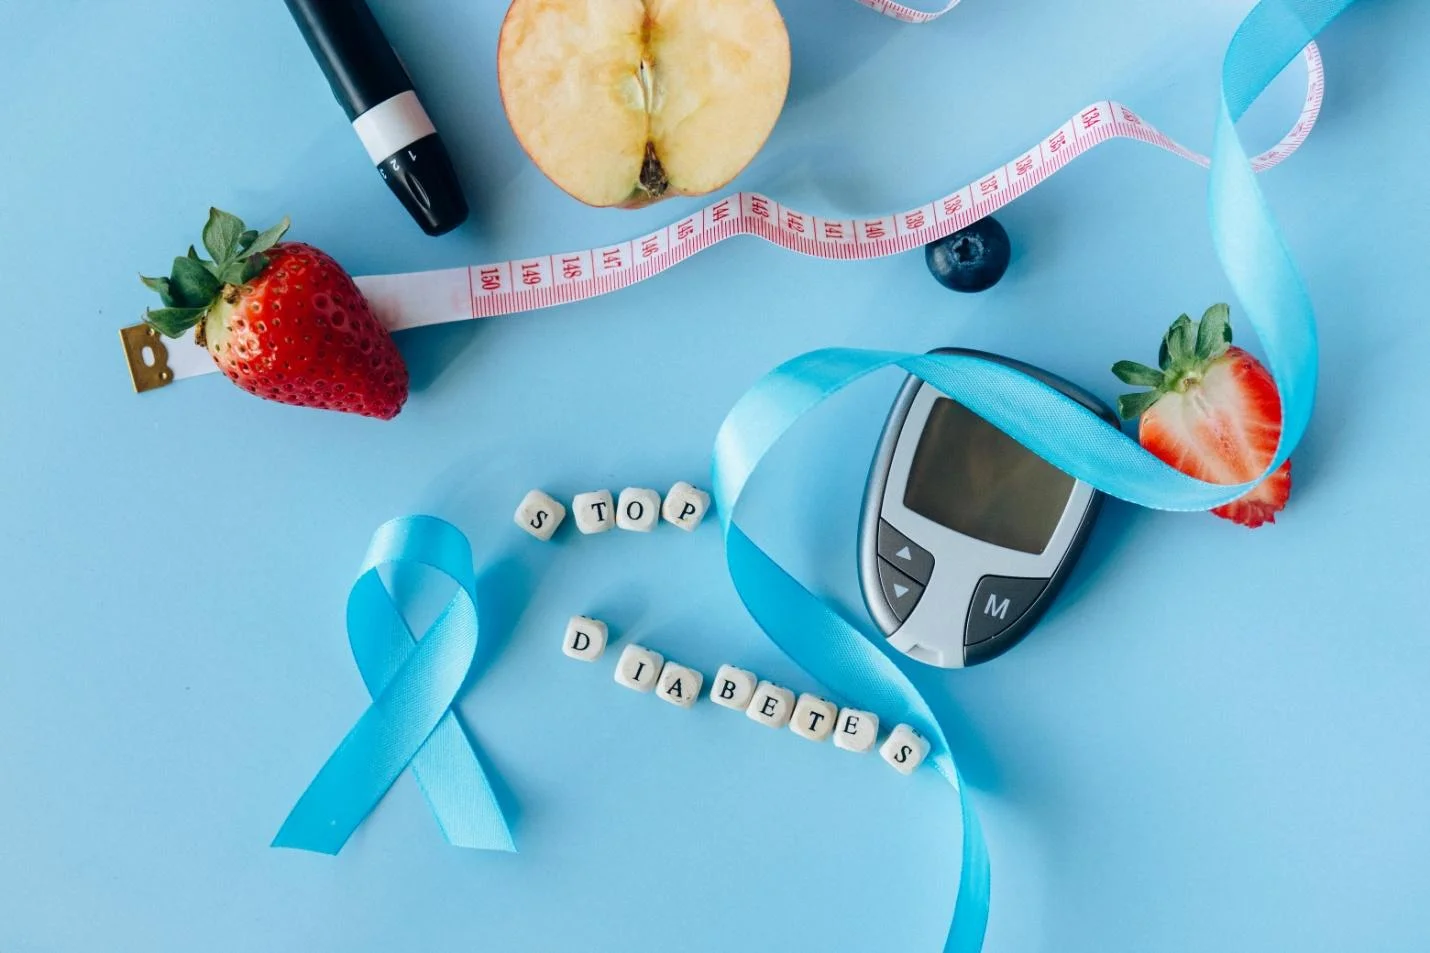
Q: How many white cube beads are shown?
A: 12